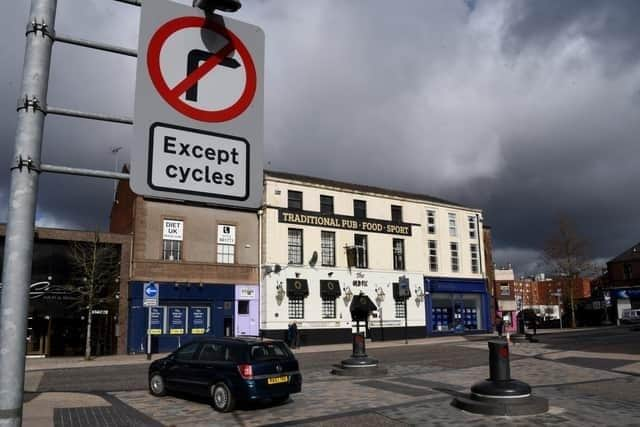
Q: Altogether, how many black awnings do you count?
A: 4